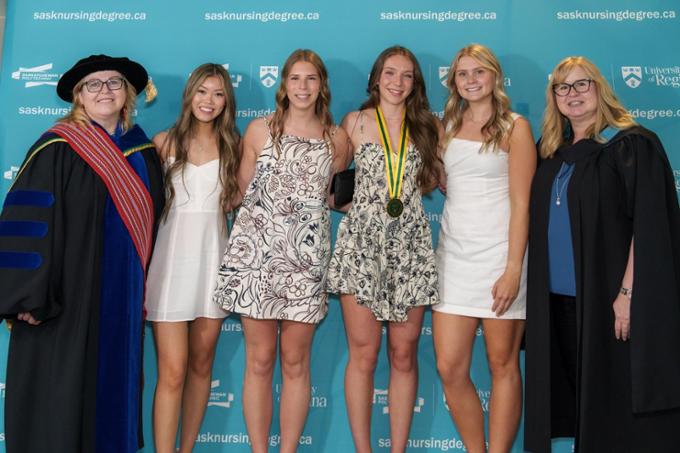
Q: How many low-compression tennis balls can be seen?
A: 0